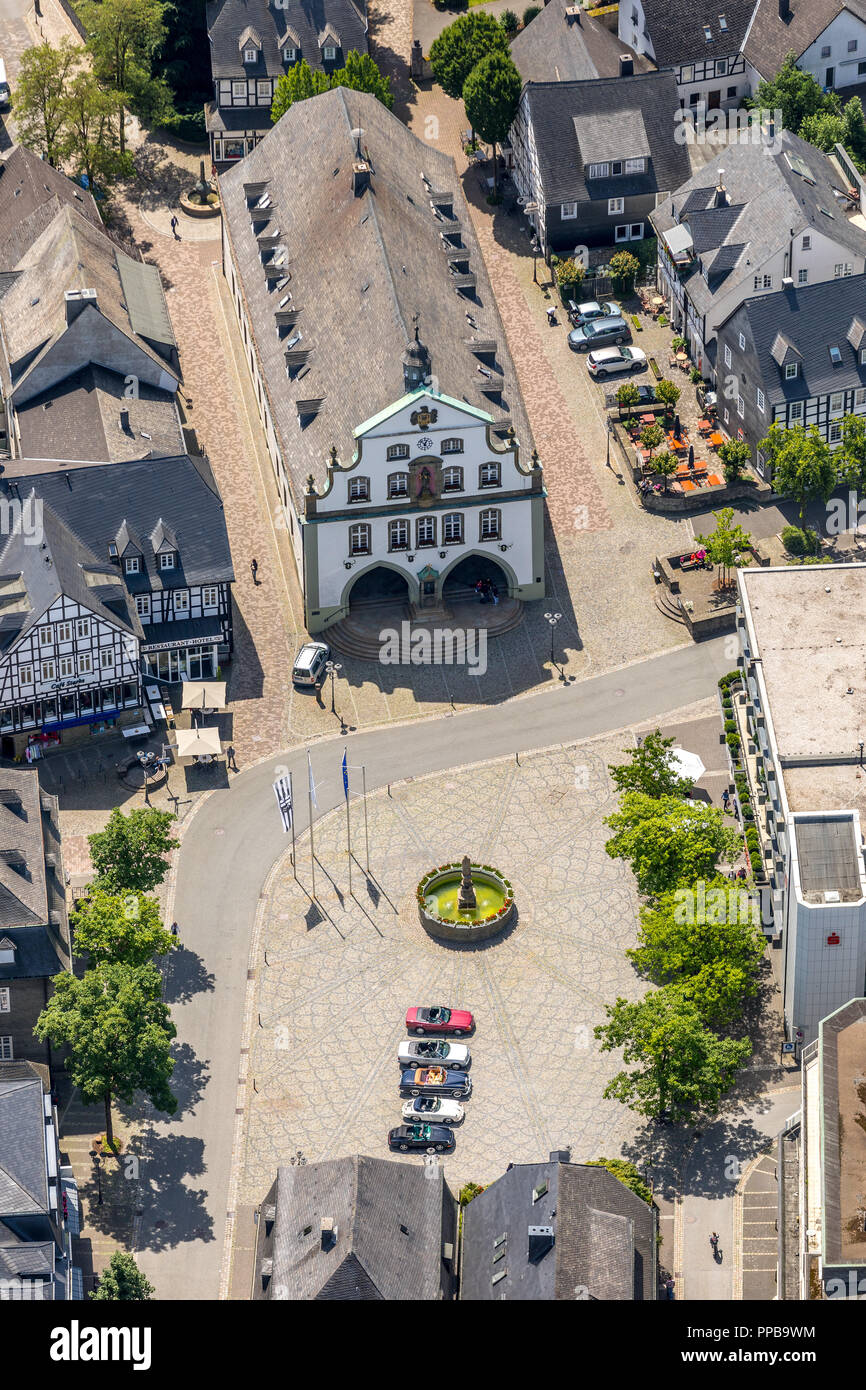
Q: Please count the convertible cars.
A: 5